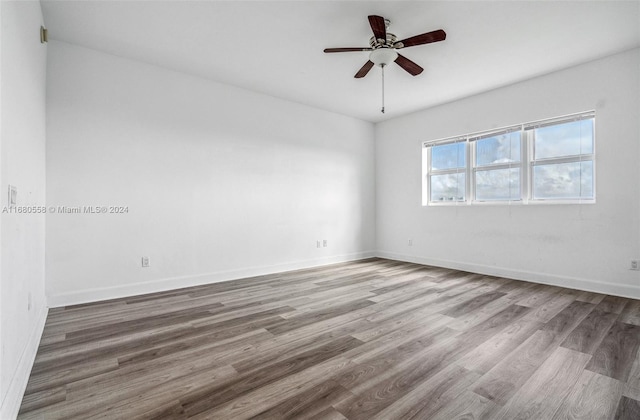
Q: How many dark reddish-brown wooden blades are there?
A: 5